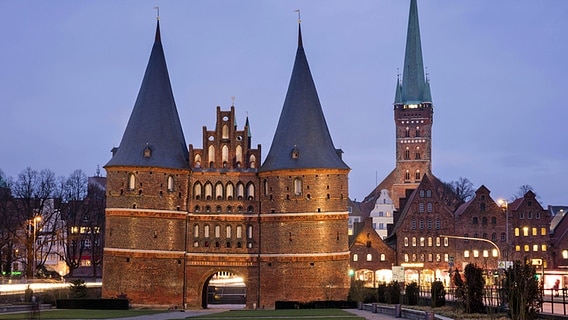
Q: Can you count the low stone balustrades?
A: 1